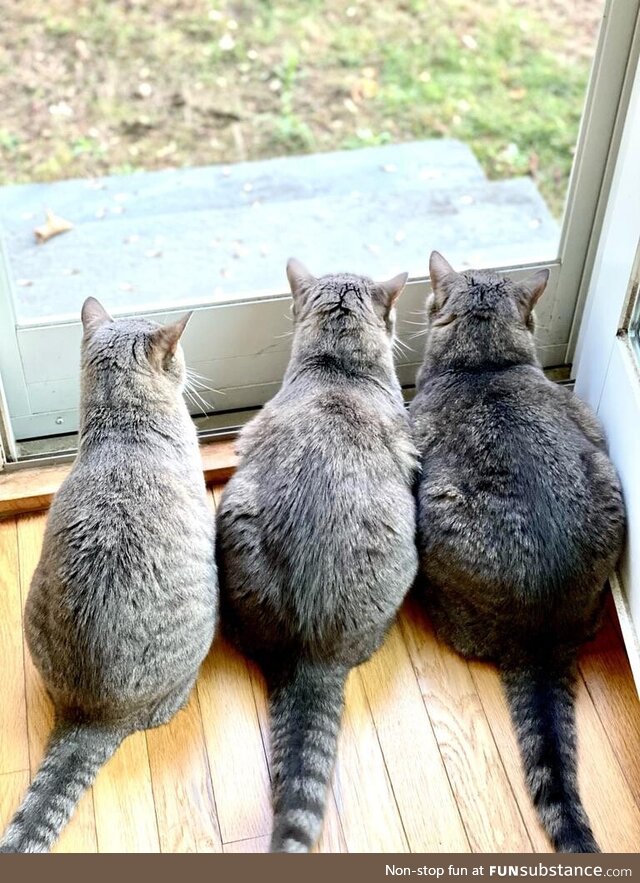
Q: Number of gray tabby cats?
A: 3